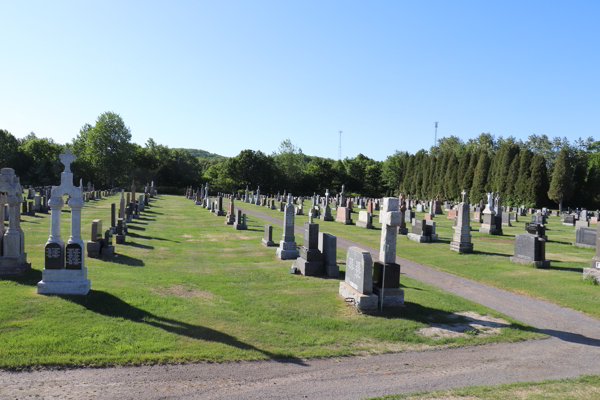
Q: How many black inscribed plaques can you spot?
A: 2